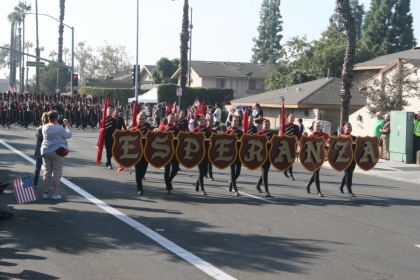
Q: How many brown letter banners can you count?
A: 9